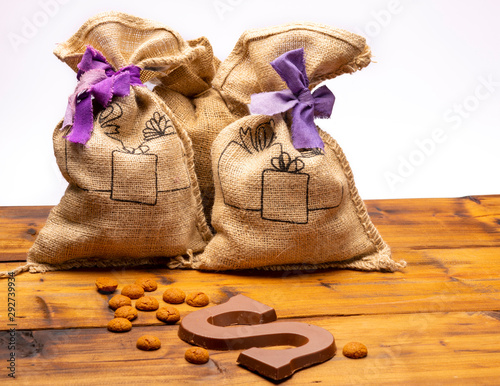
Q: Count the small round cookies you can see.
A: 13